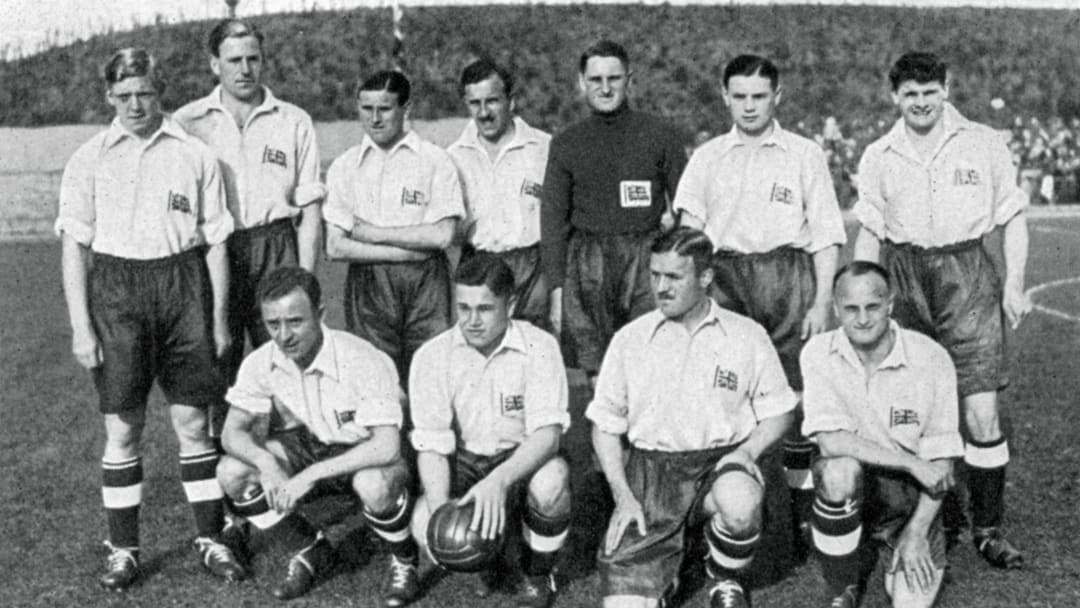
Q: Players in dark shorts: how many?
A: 11